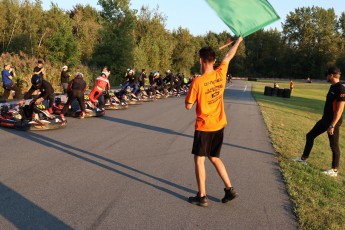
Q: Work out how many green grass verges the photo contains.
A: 1